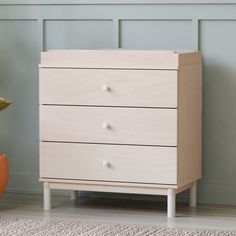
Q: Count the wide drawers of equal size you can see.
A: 3